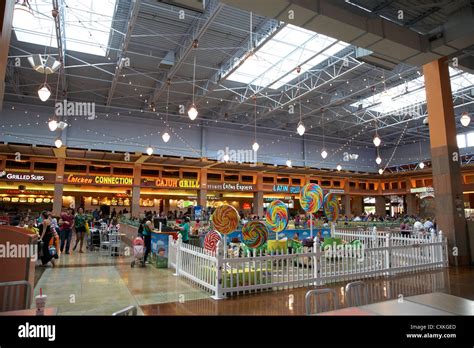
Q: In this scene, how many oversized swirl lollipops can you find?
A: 6